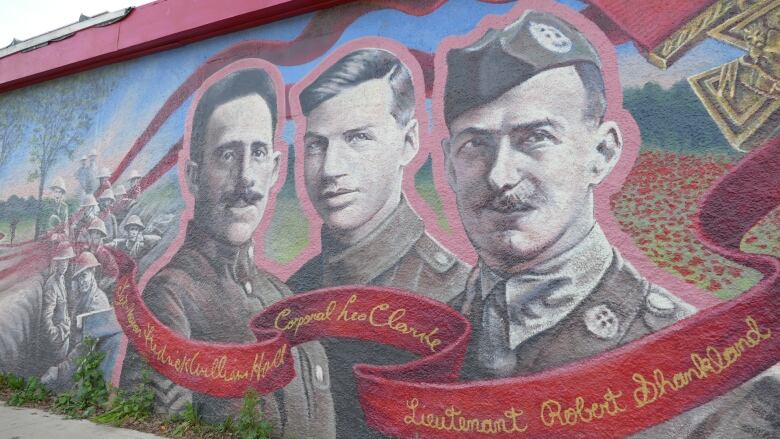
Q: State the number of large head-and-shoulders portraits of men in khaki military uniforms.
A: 3